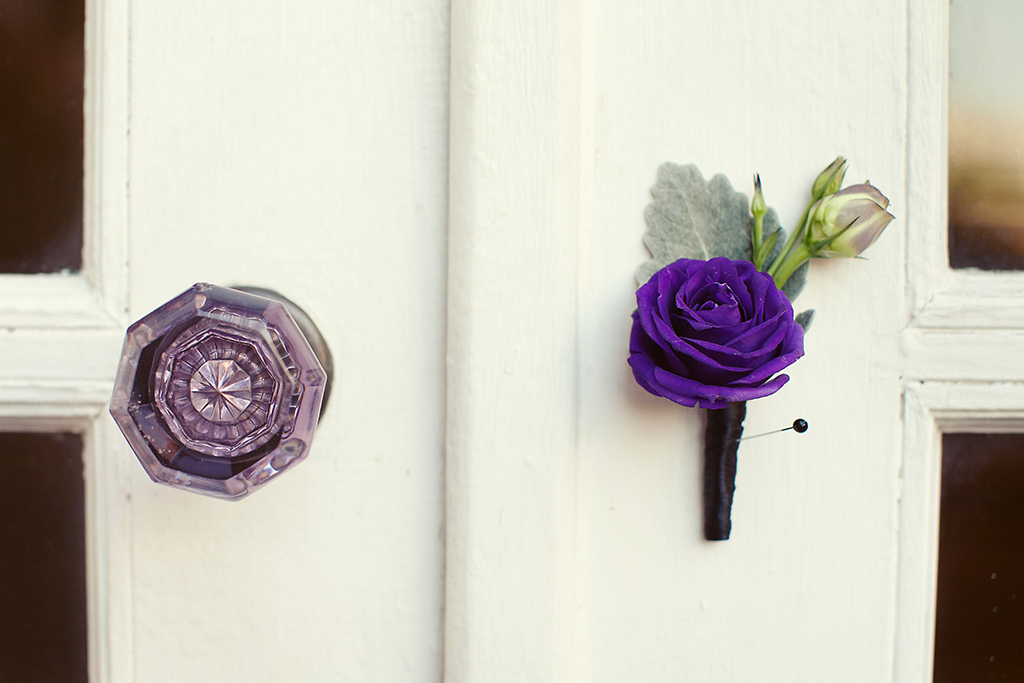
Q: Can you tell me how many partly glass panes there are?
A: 4